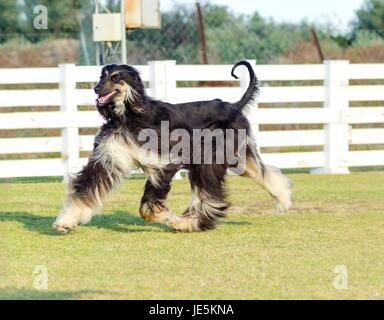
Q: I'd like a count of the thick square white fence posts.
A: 4